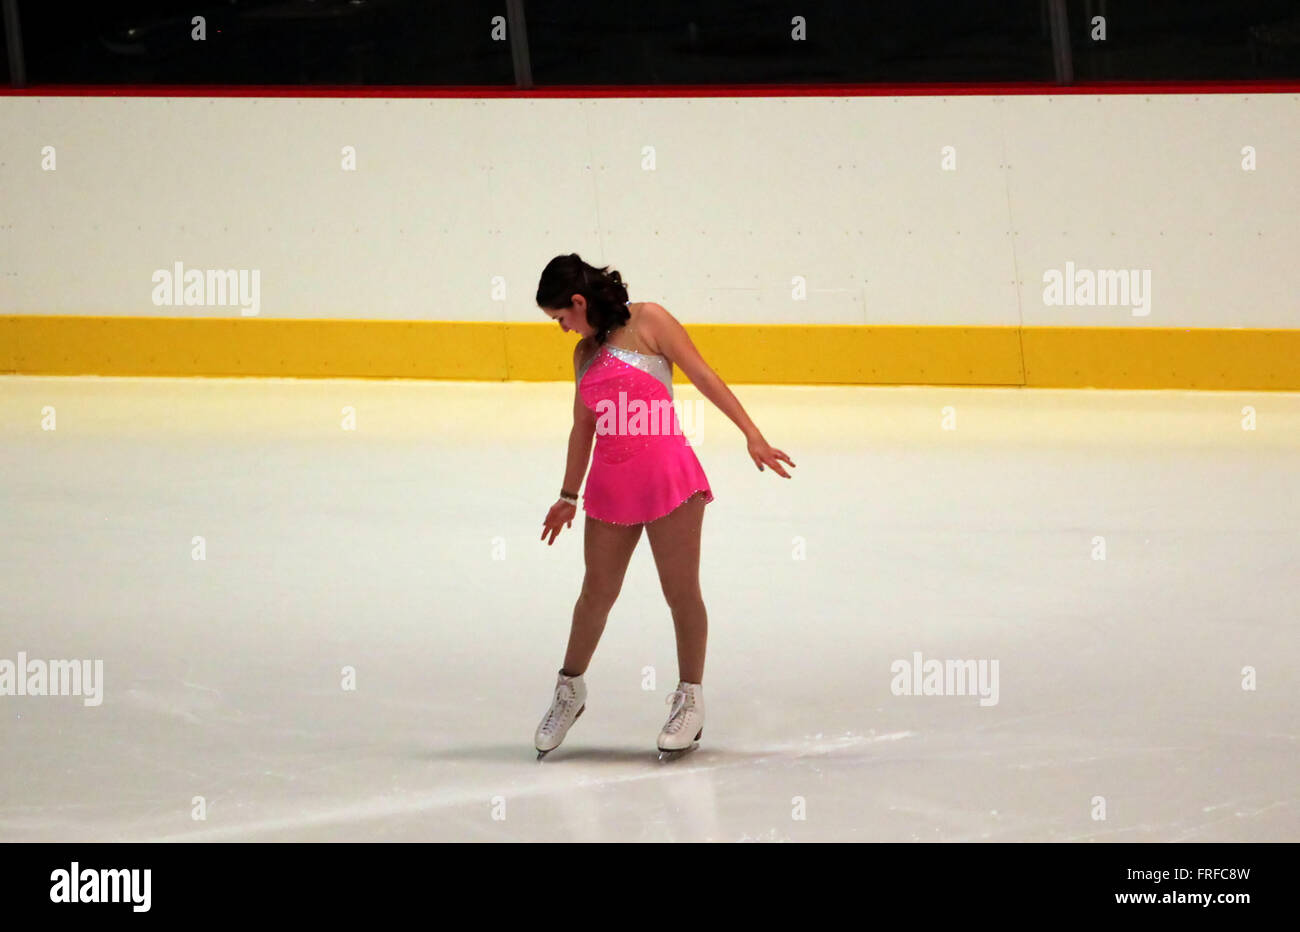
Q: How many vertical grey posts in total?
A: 3